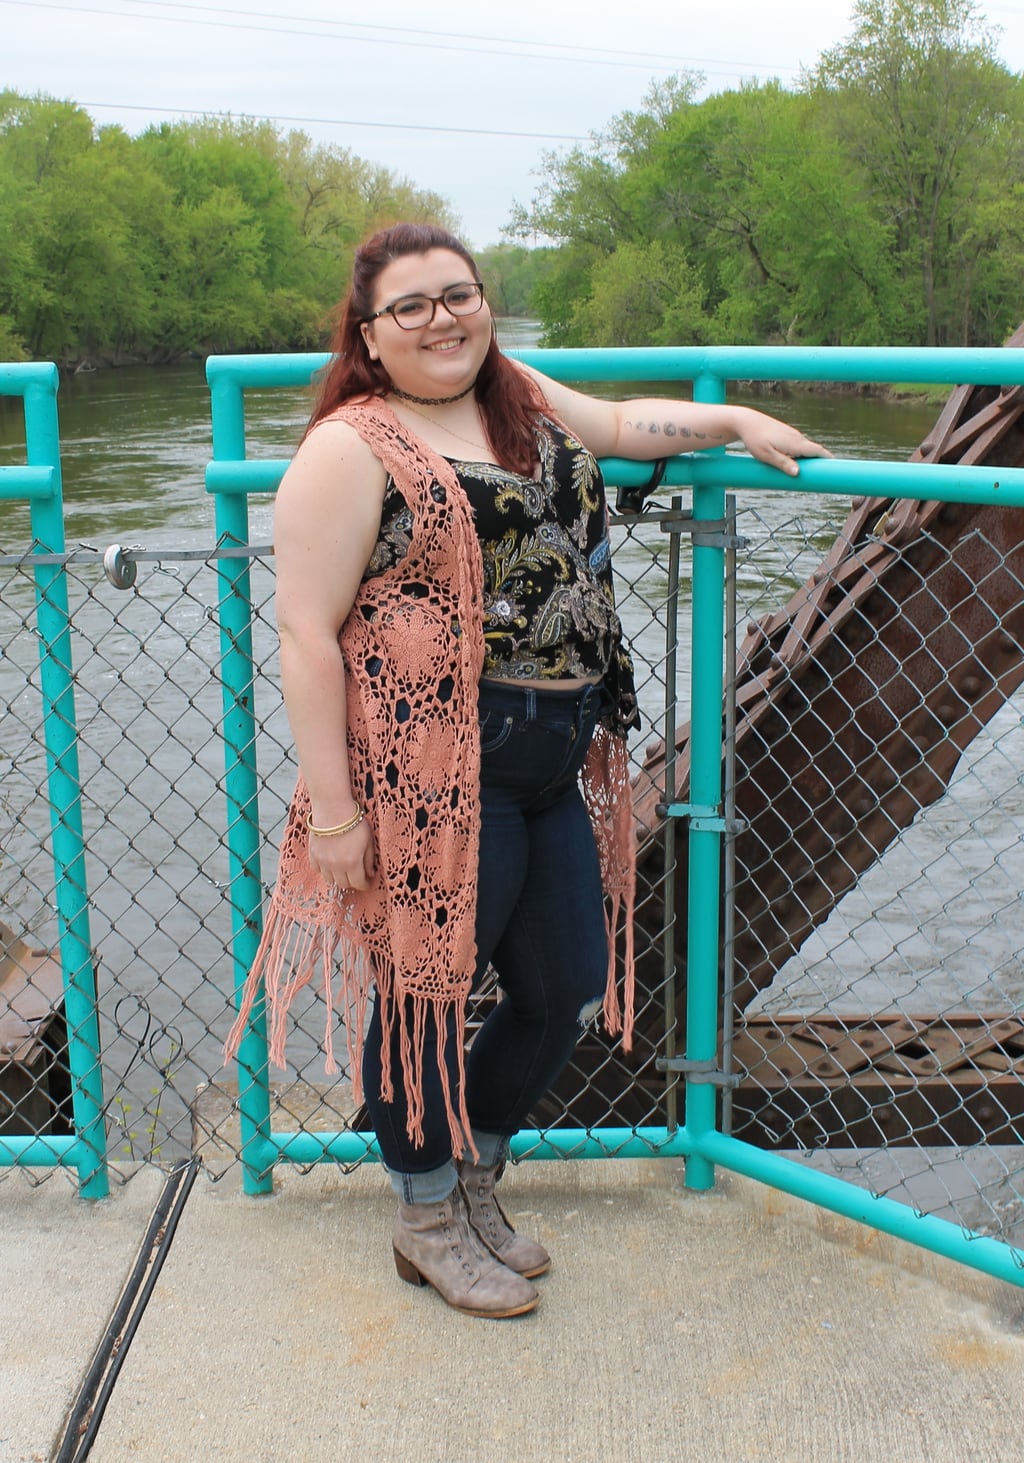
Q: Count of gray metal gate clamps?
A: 4